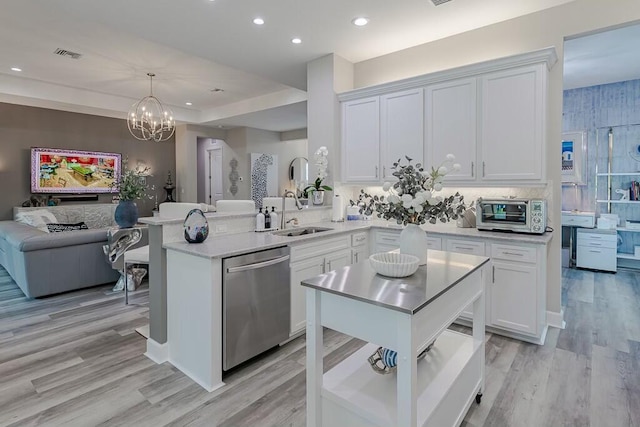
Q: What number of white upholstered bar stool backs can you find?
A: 3